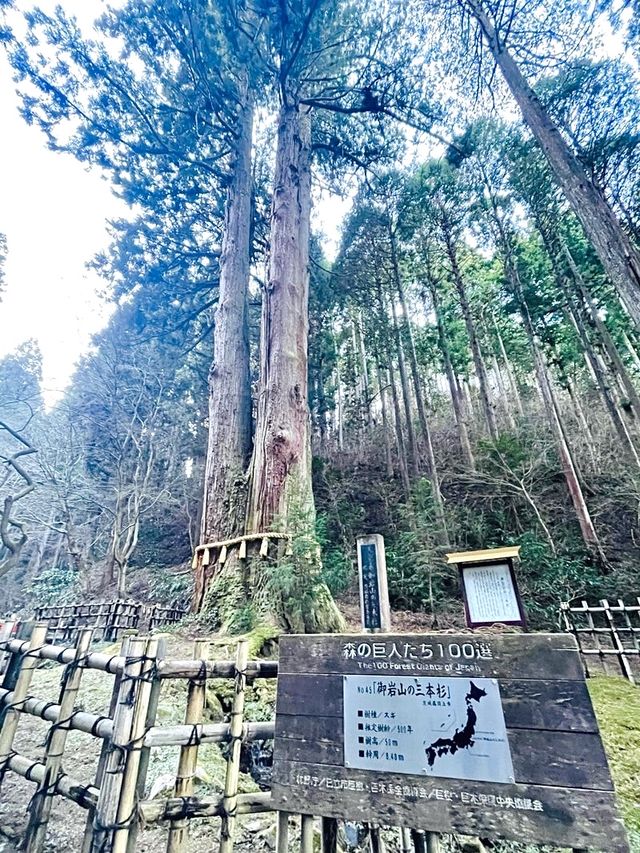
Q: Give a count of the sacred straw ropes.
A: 1